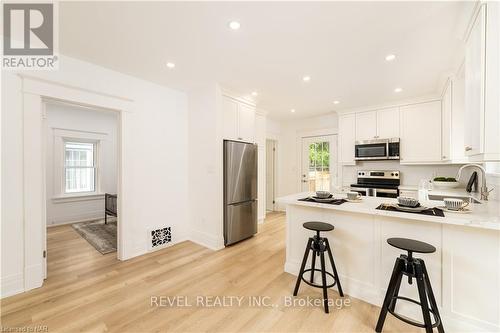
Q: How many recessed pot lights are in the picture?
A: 8